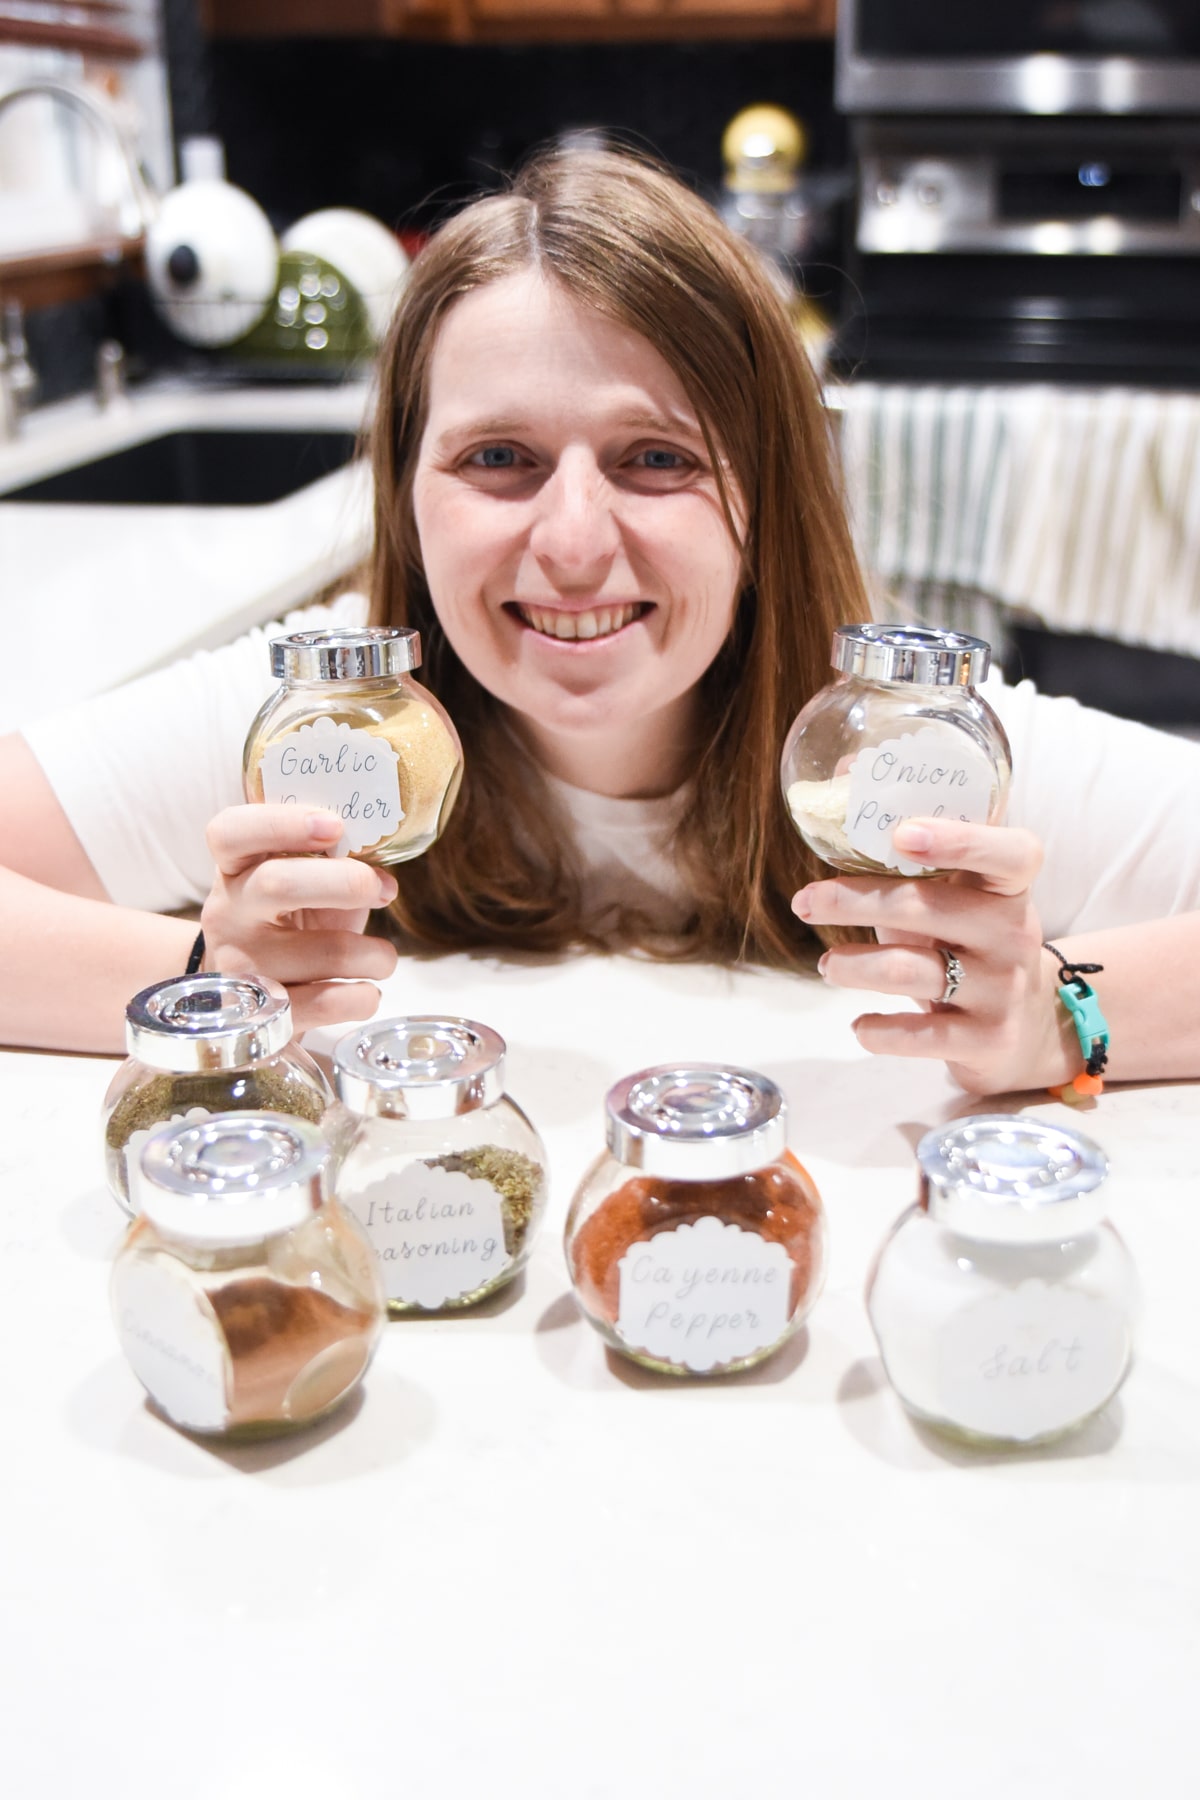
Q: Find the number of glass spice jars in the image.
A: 7